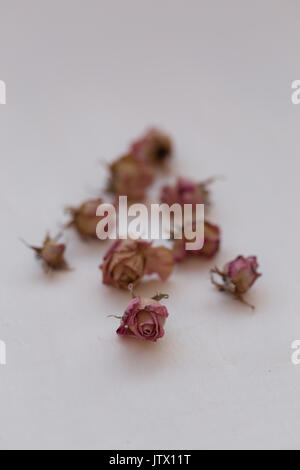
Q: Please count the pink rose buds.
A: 9